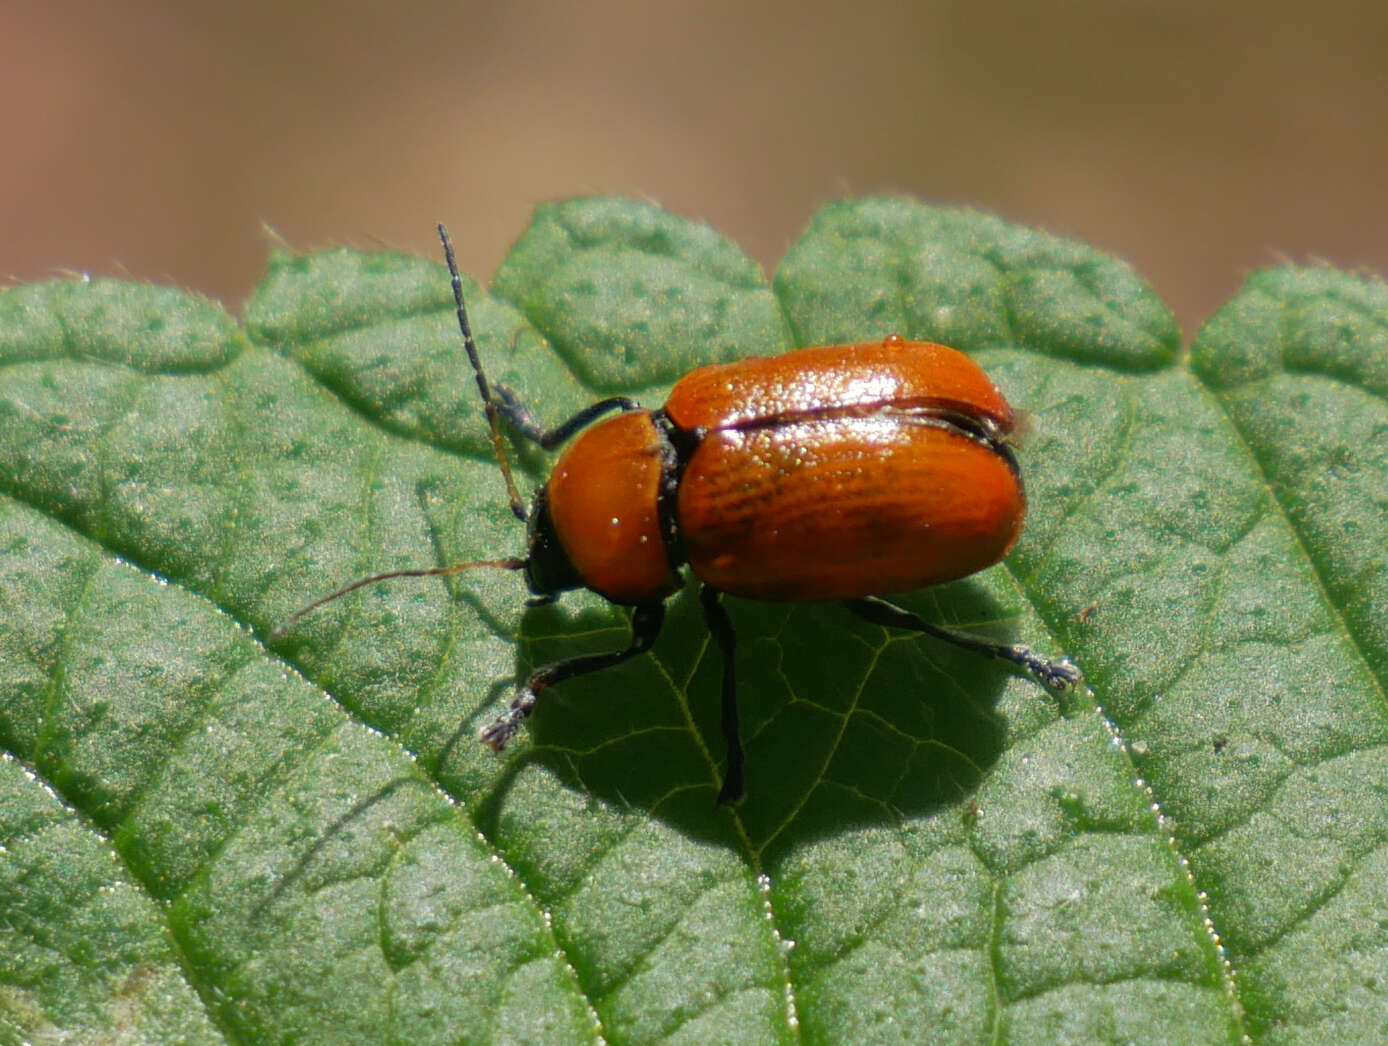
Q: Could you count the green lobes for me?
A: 5